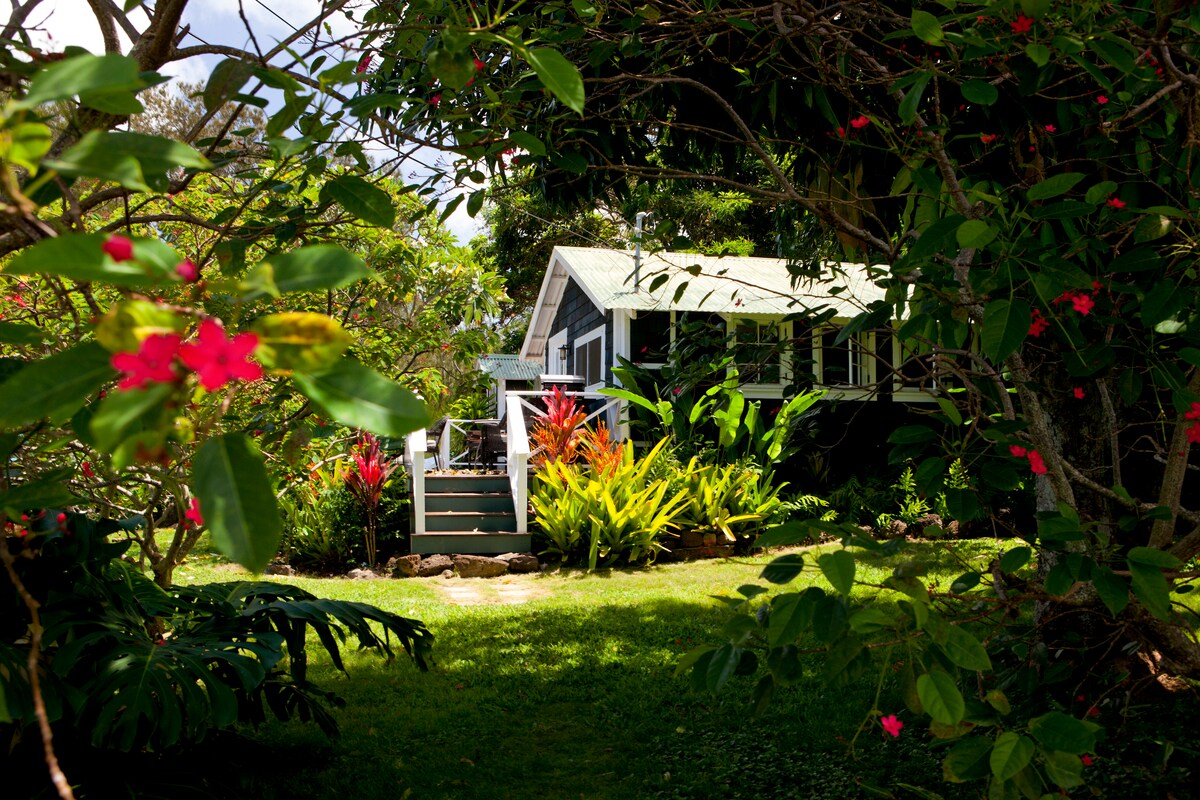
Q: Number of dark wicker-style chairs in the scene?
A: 2